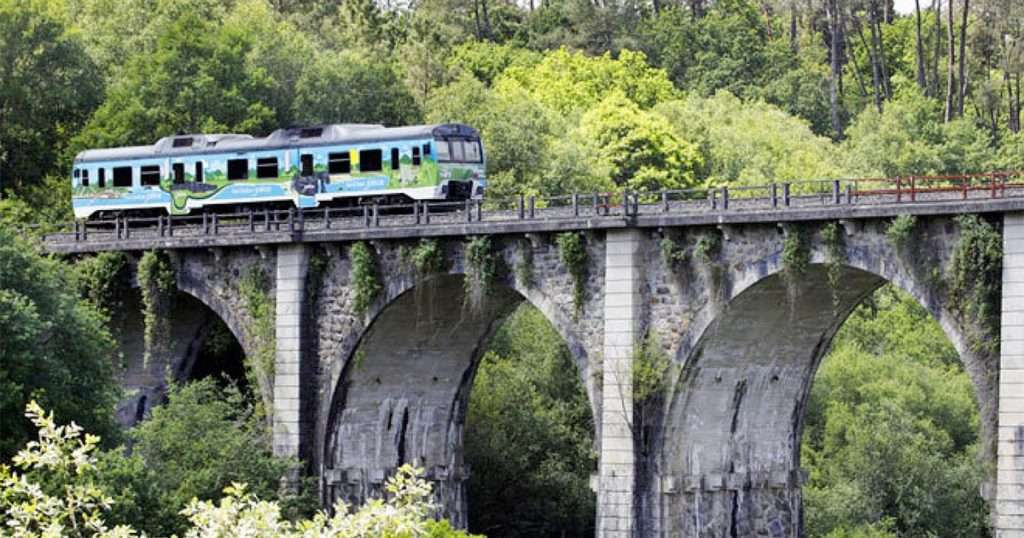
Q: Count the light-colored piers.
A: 3